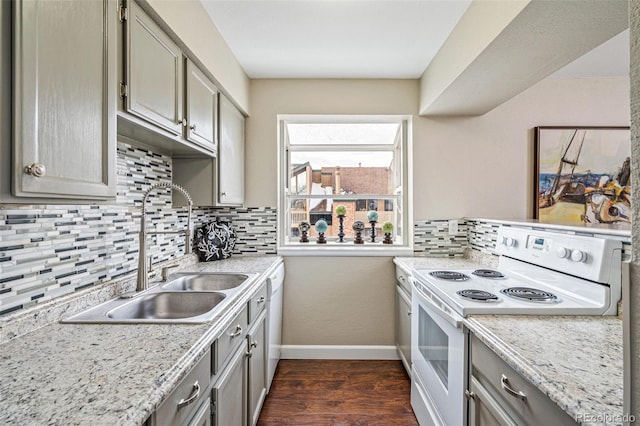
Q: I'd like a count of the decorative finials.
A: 6